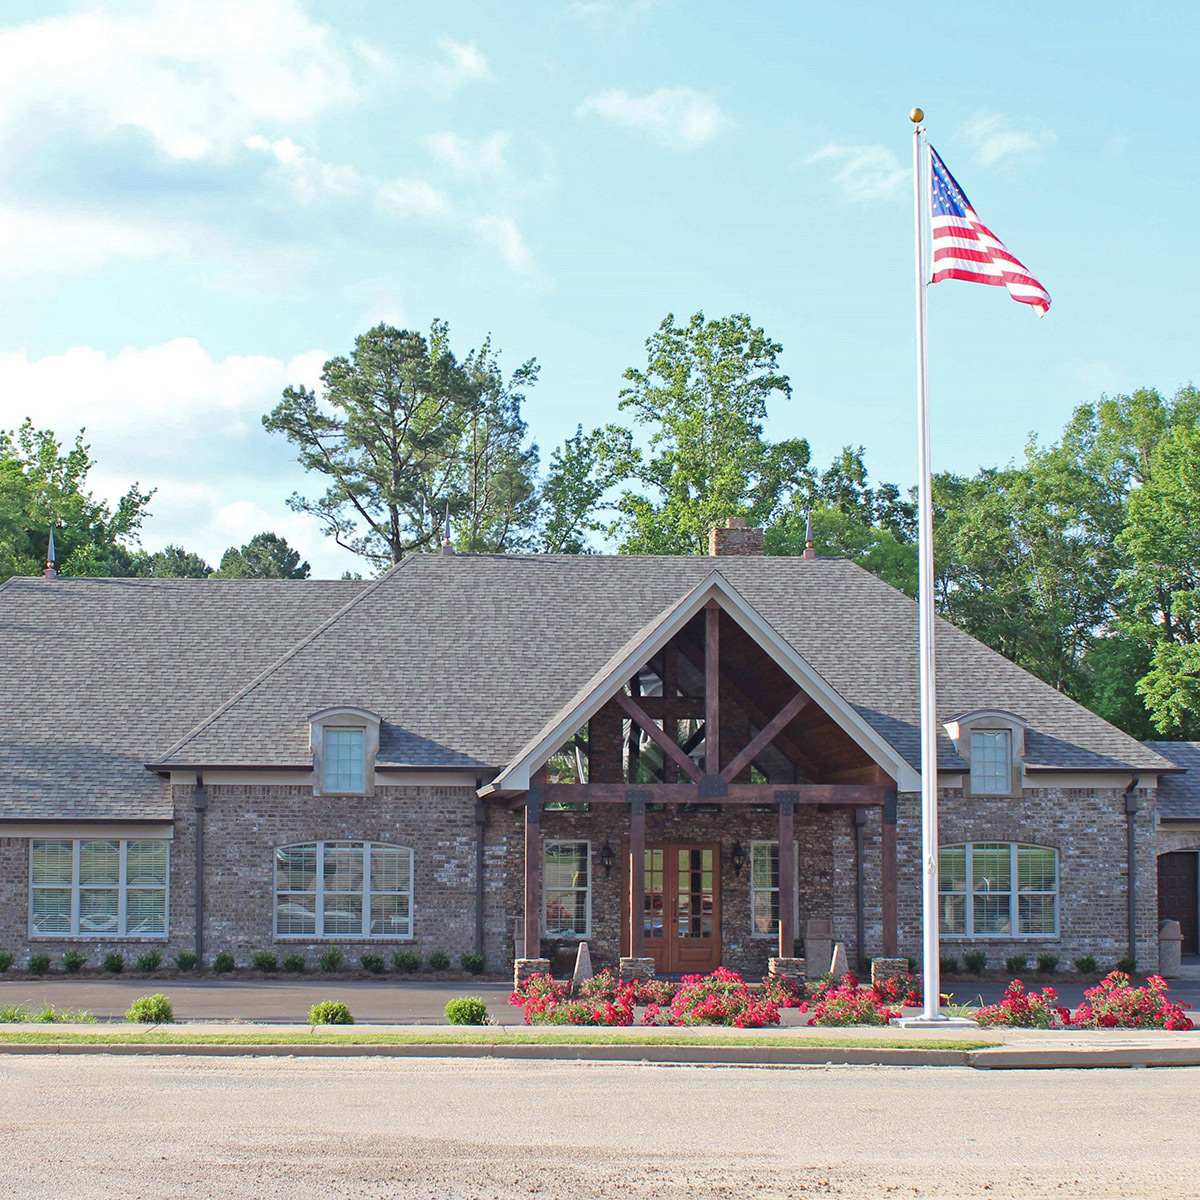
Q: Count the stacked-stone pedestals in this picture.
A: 4